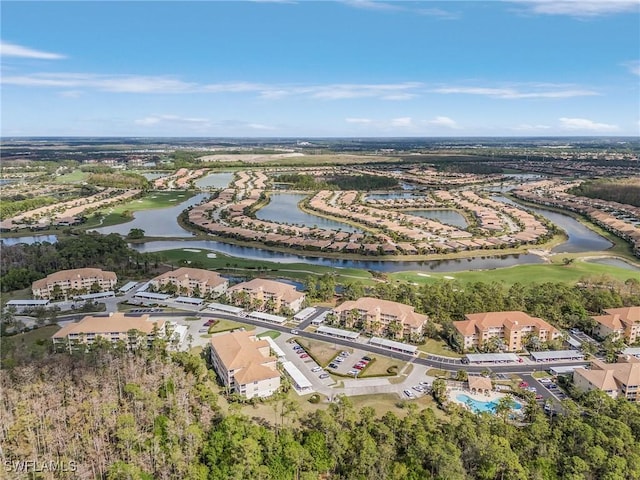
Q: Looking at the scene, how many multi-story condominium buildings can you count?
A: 9